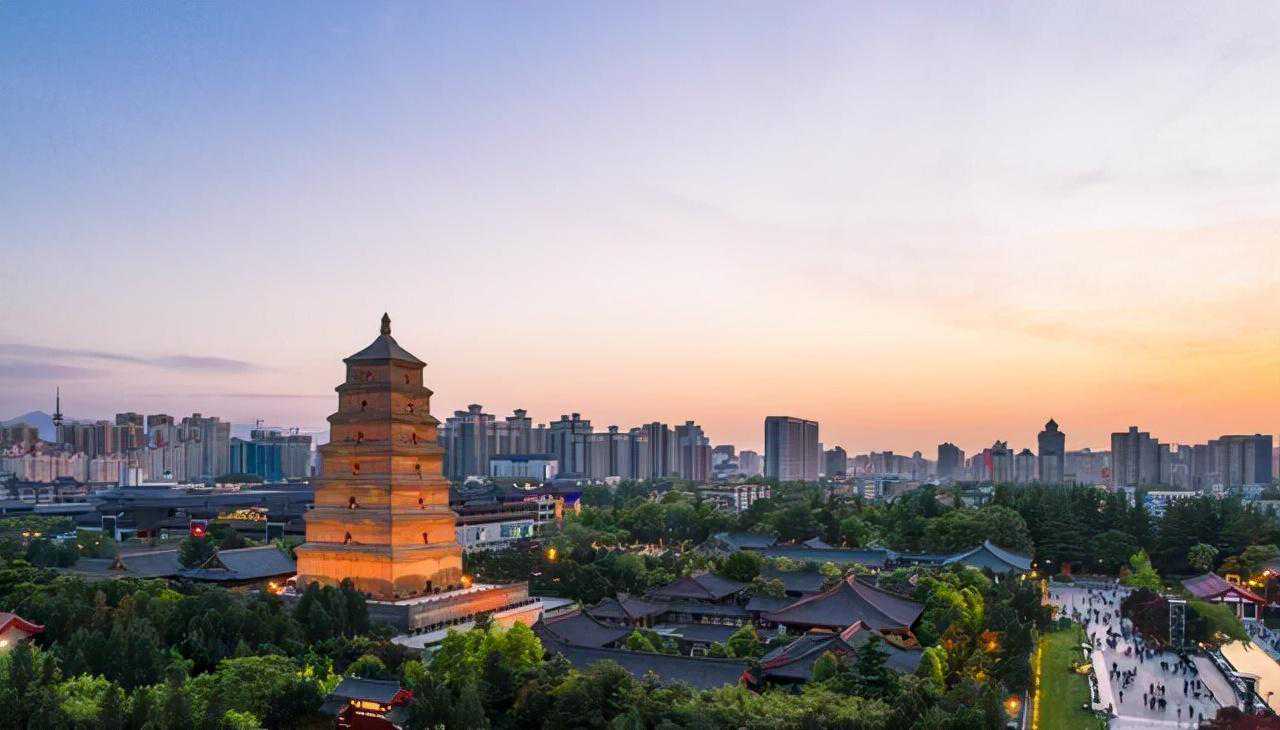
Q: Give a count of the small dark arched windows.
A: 12